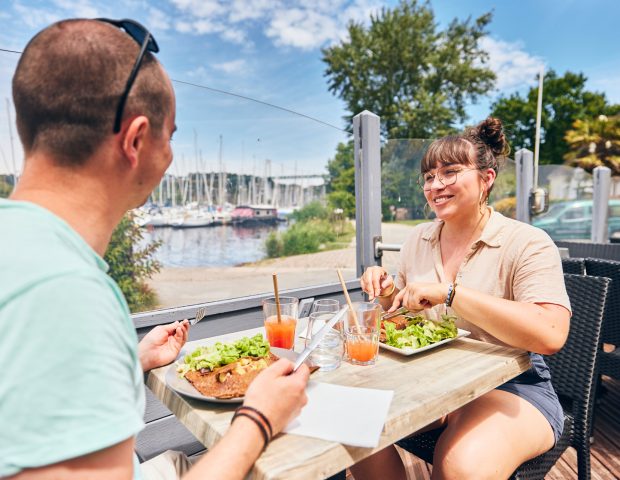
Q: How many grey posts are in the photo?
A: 3